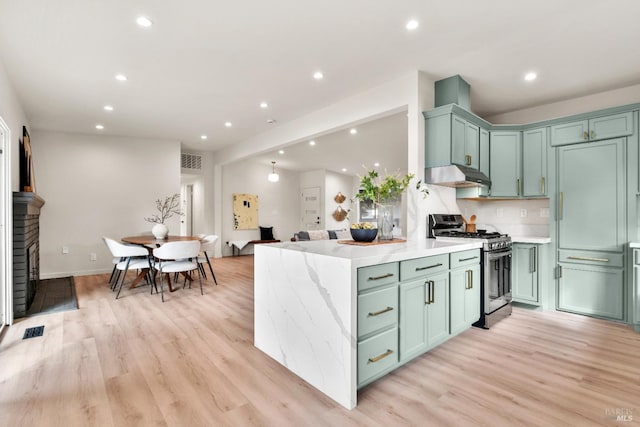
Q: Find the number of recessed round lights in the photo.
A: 15